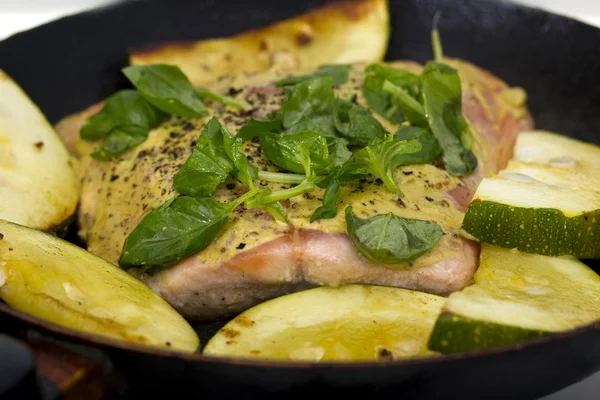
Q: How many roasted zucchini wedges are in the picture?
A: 6